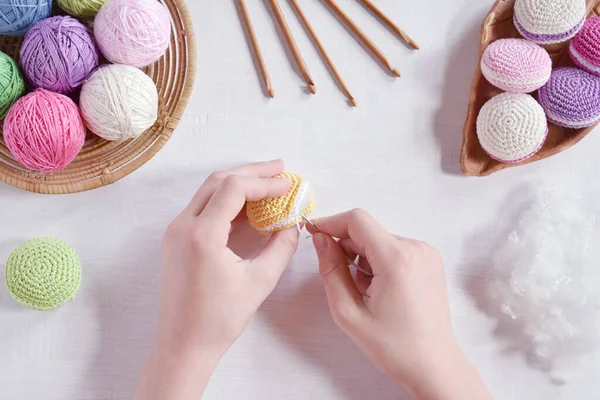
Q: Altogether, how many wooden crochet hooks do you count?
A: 5